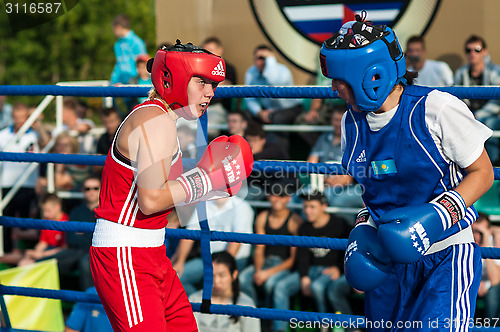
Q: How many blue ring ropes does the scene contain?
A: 4